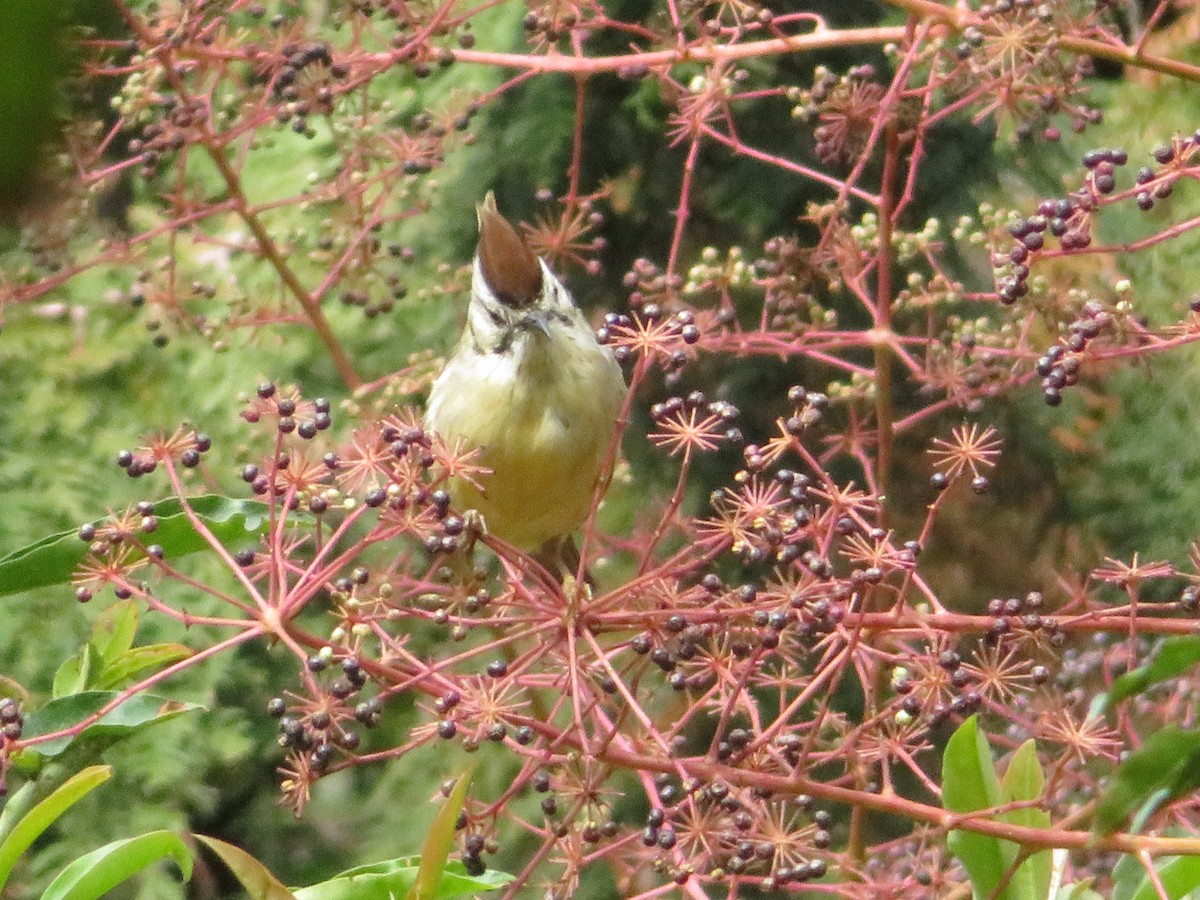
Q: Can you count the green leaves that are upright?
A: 2